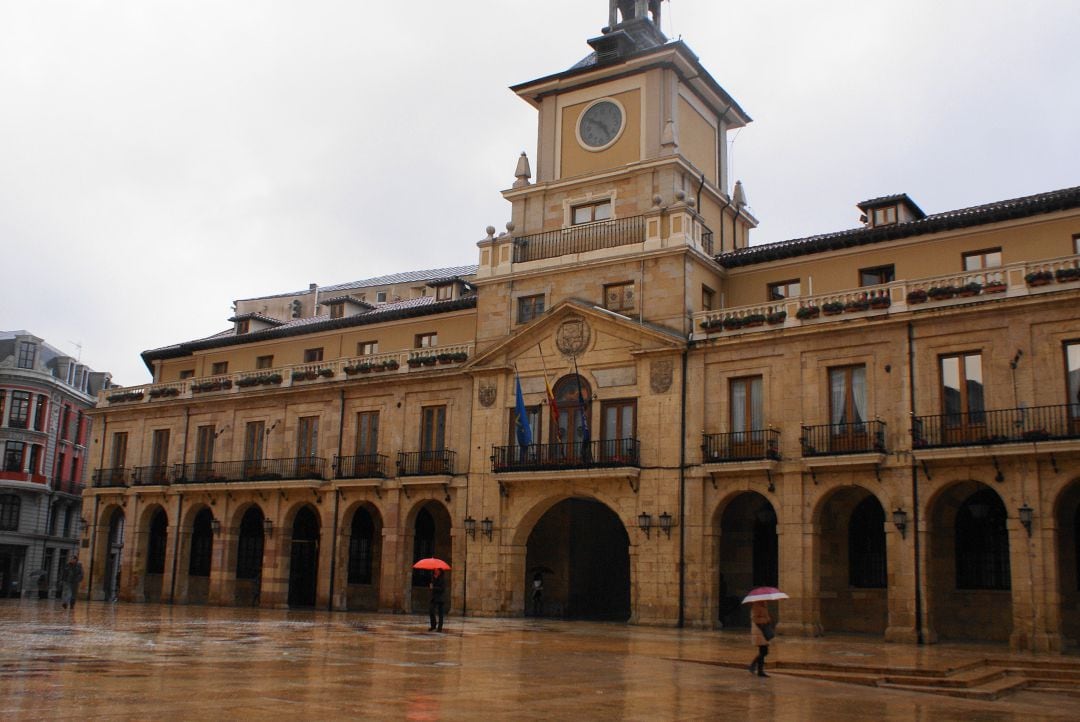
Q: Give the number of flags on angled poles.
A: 3